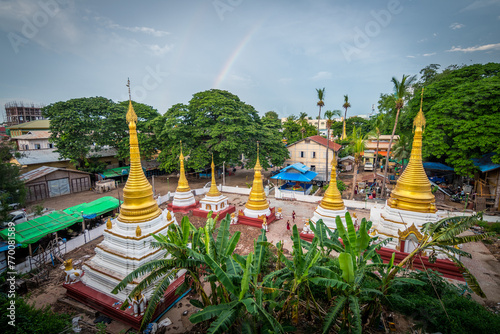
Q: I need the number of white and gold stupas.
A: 6